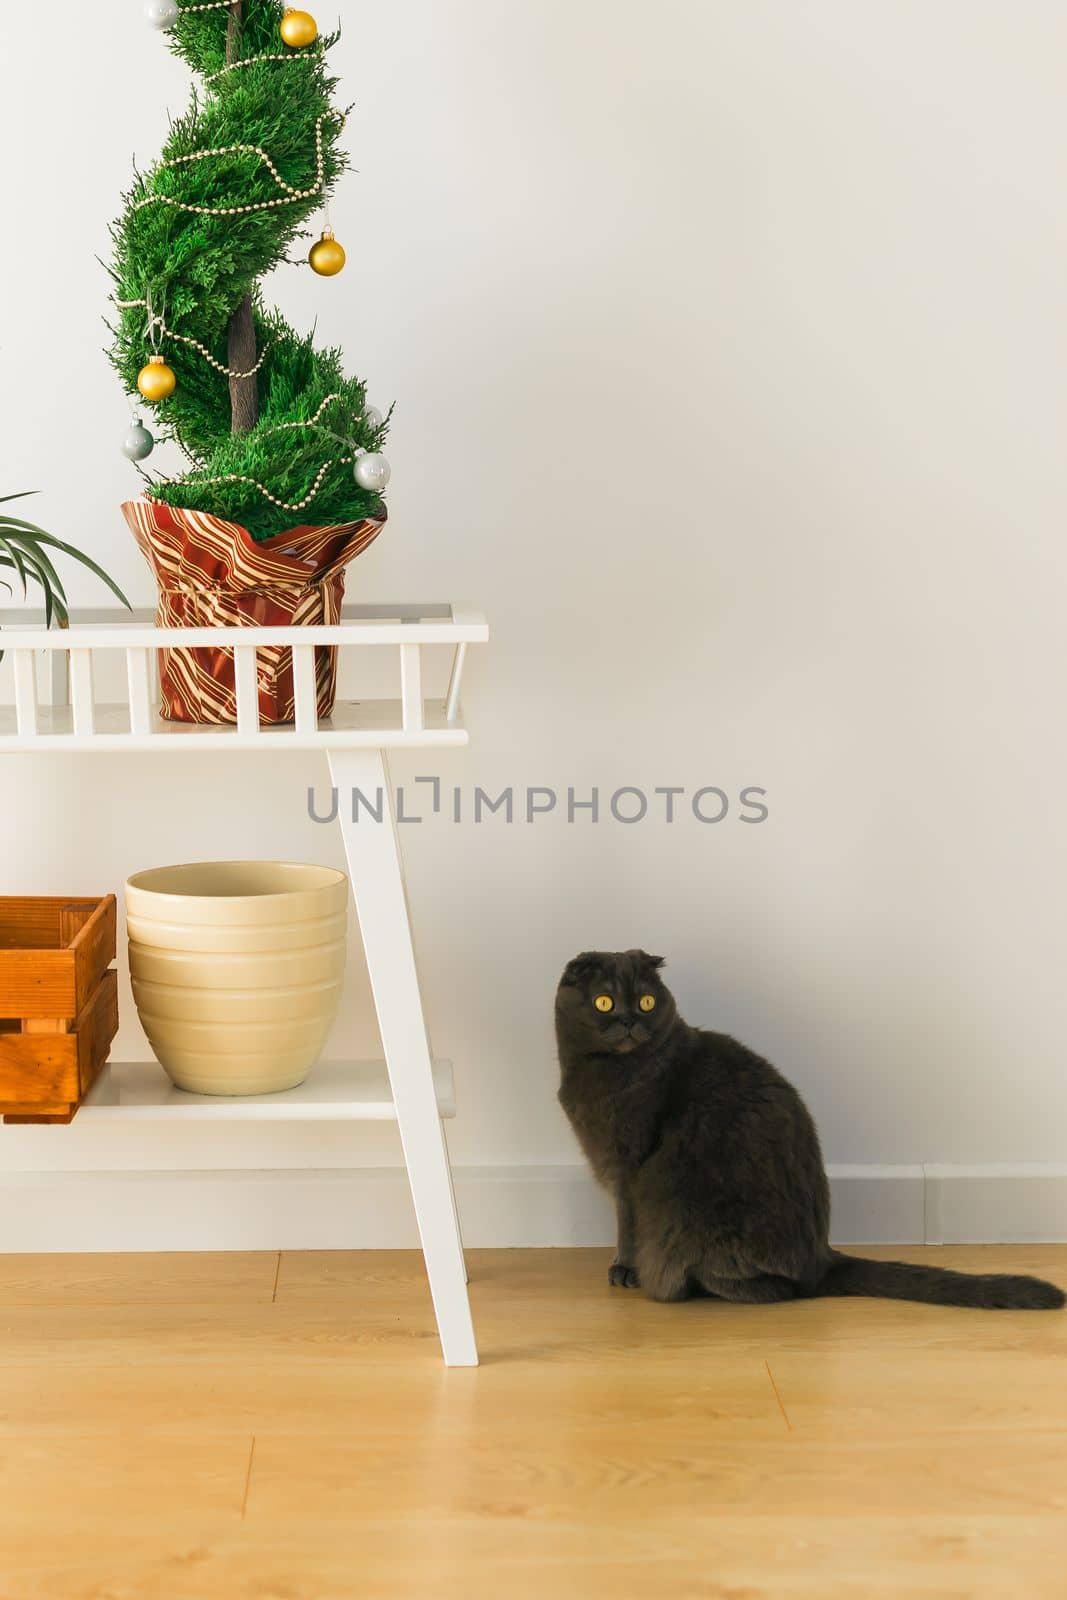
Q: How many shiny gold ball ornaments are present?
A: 3